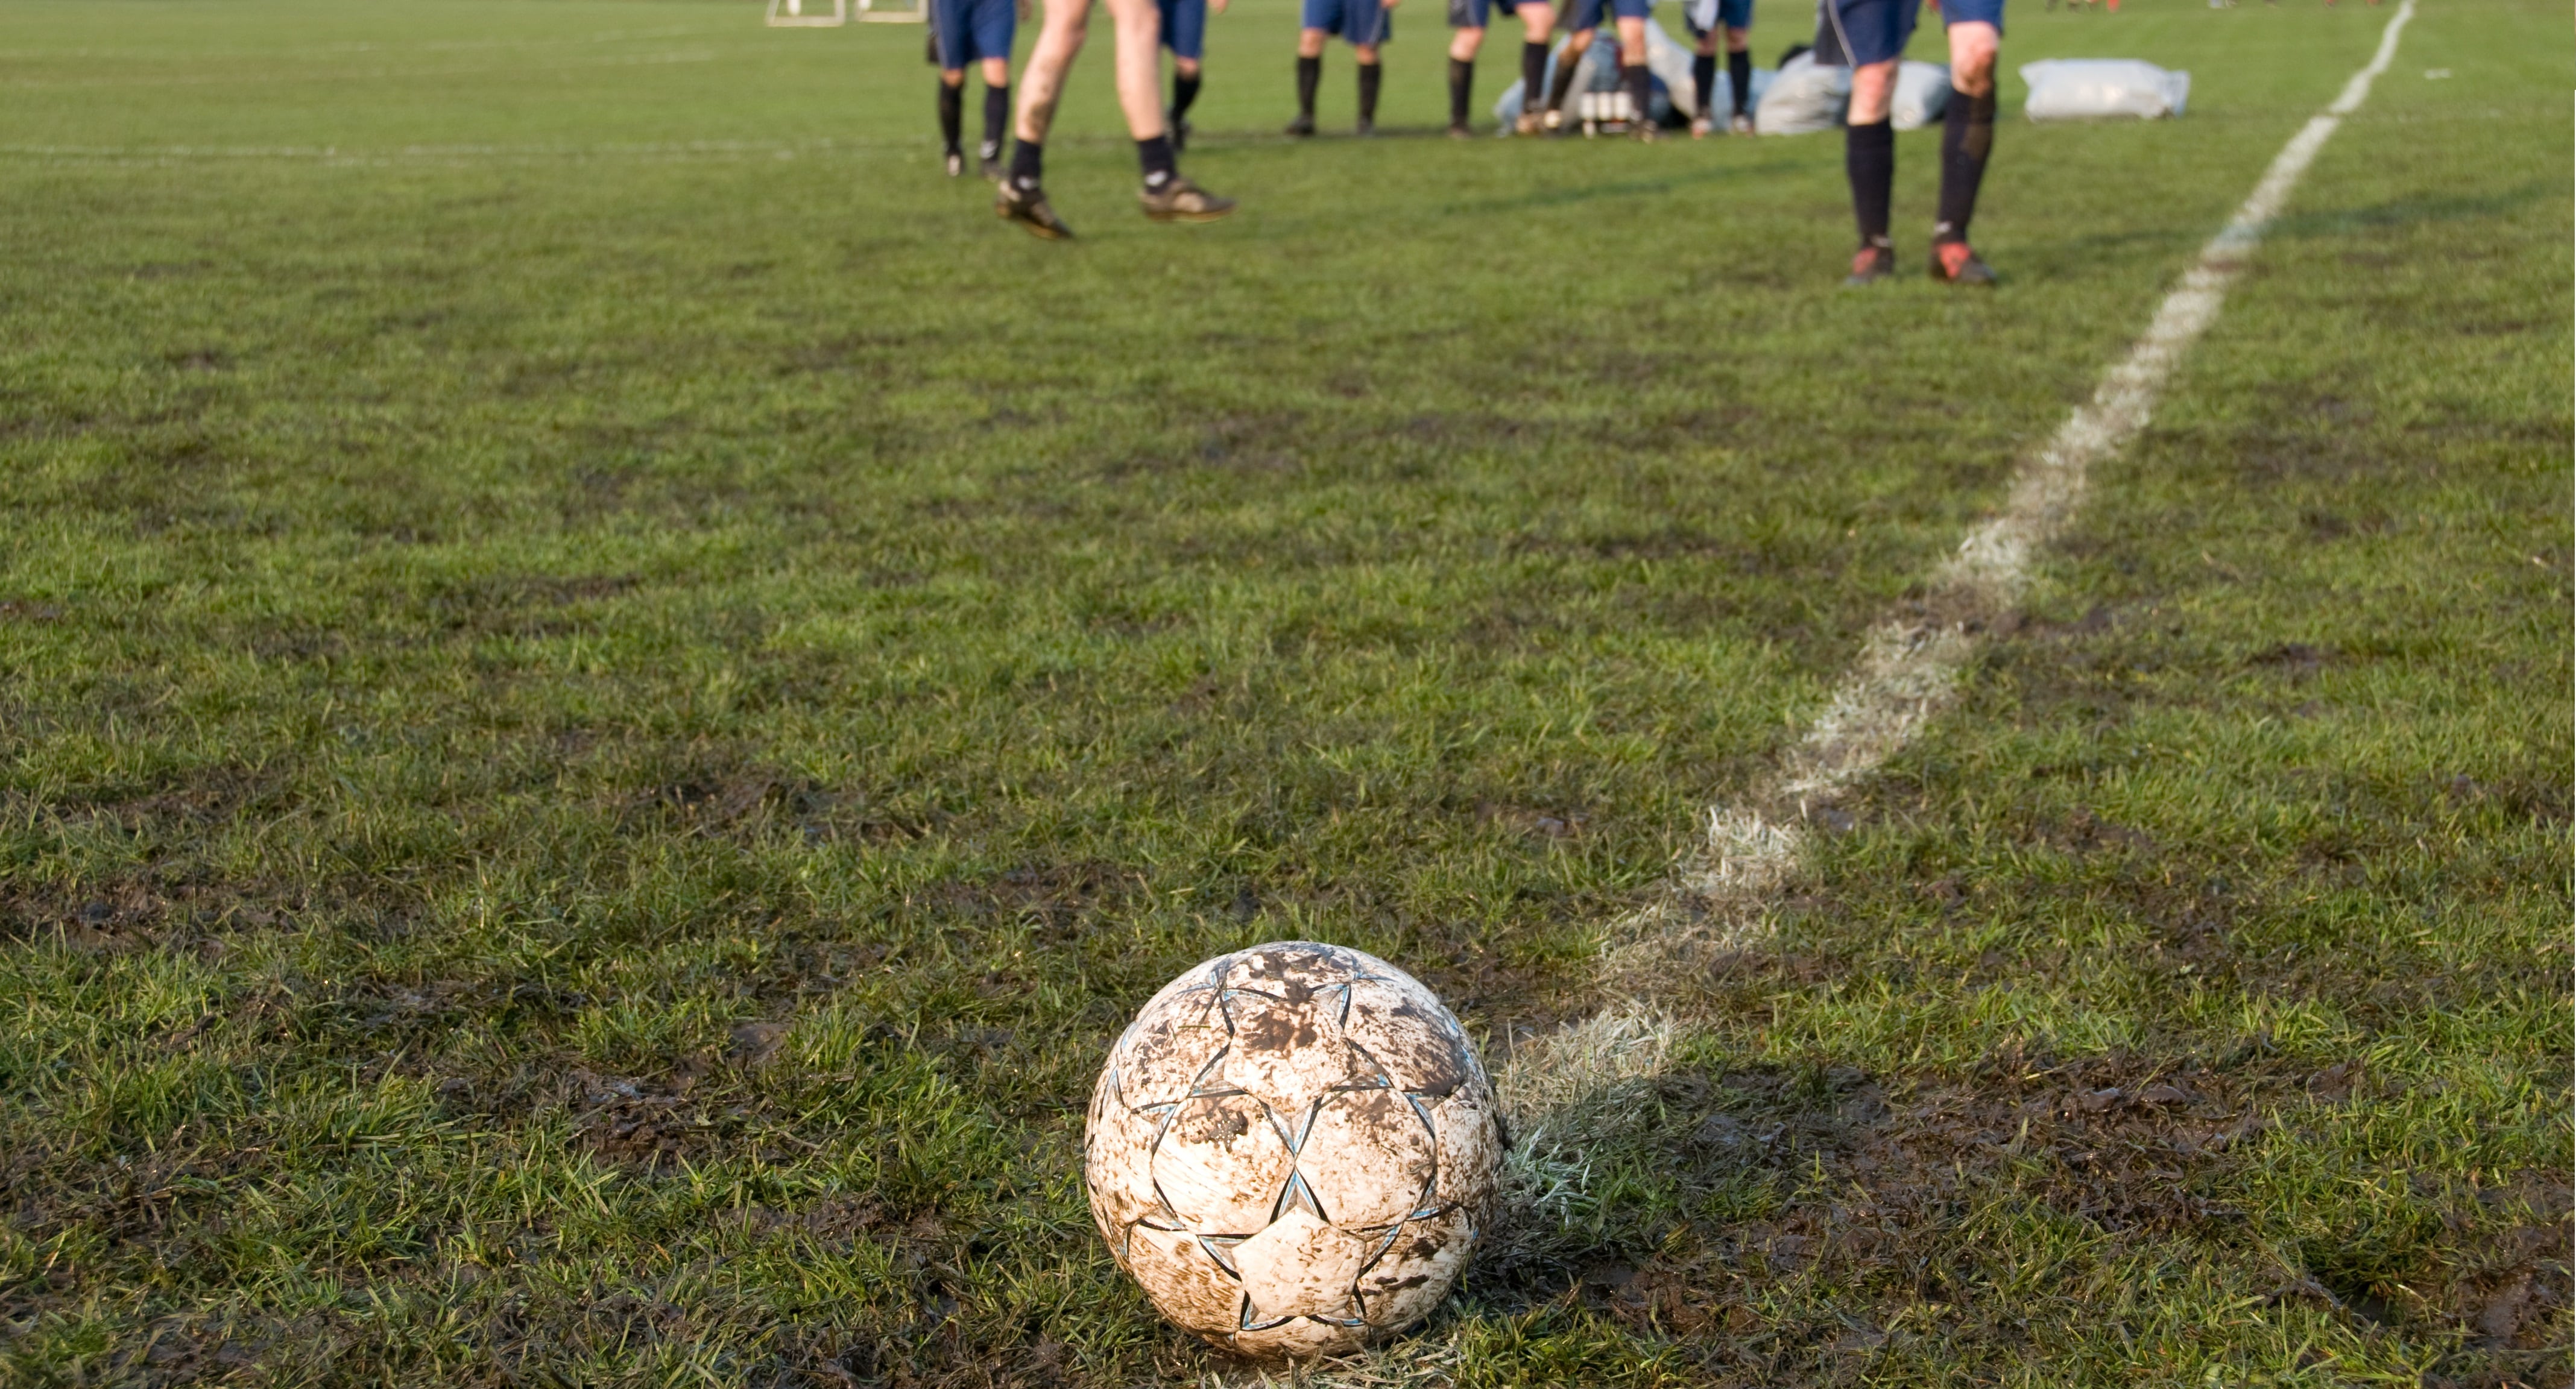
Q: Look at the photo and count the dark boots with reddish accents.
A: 2